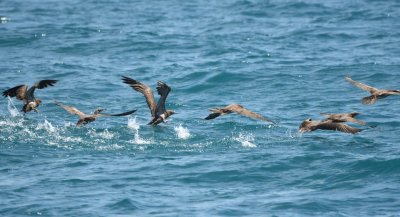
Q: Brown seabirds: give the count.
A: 7